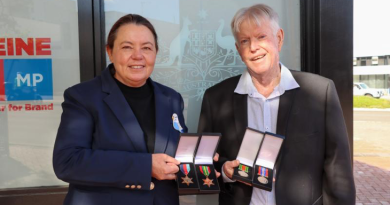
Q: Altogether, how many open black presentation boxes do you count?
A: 4